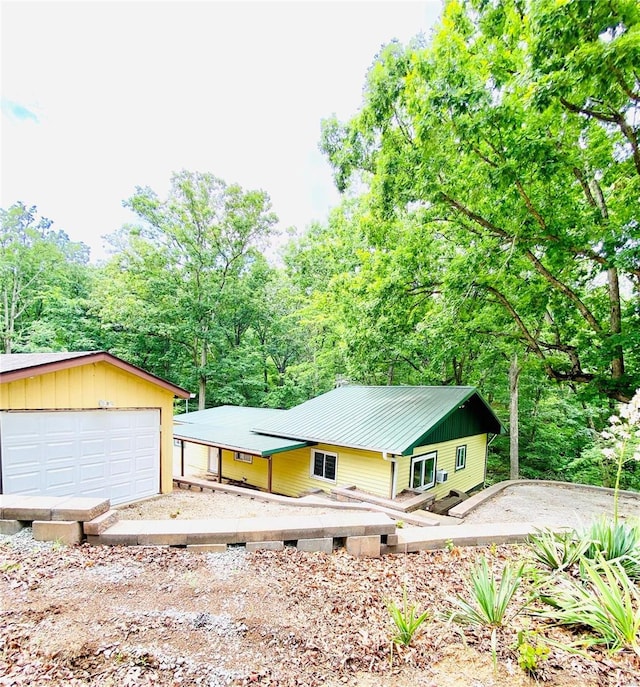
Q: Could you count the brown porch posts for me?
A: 3